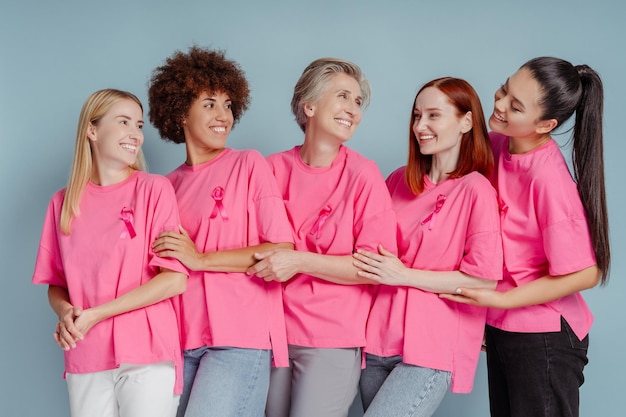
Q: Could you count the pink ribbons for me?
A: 5